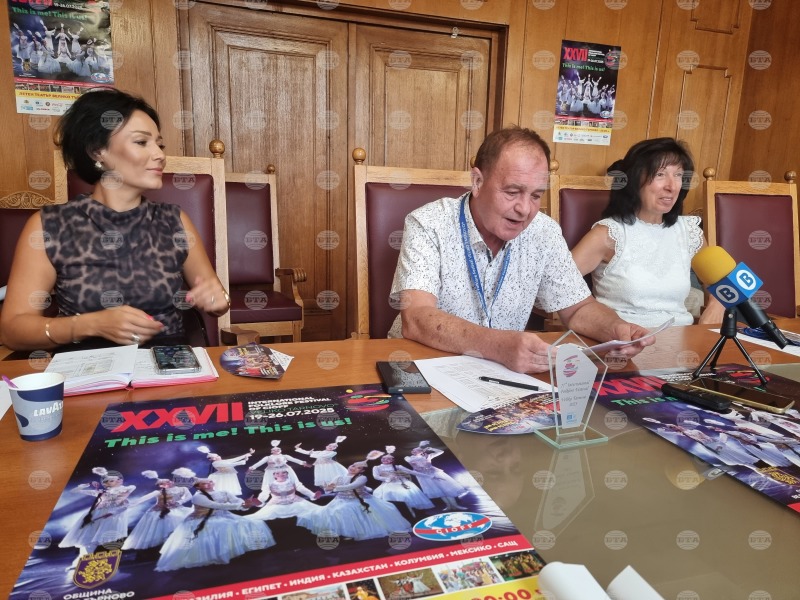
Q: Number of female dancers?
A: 10